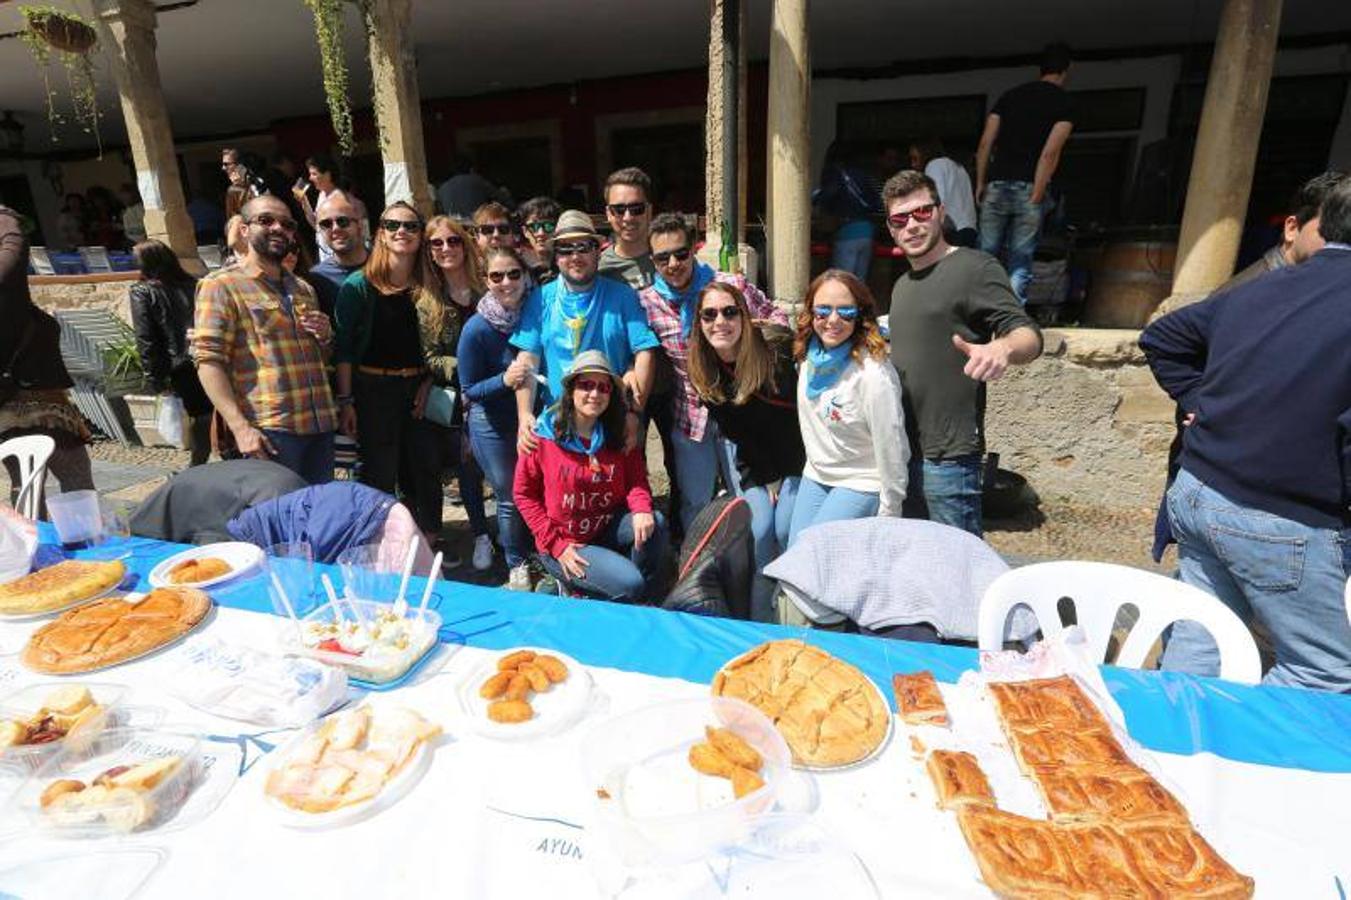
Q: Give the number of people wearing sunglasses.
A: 14